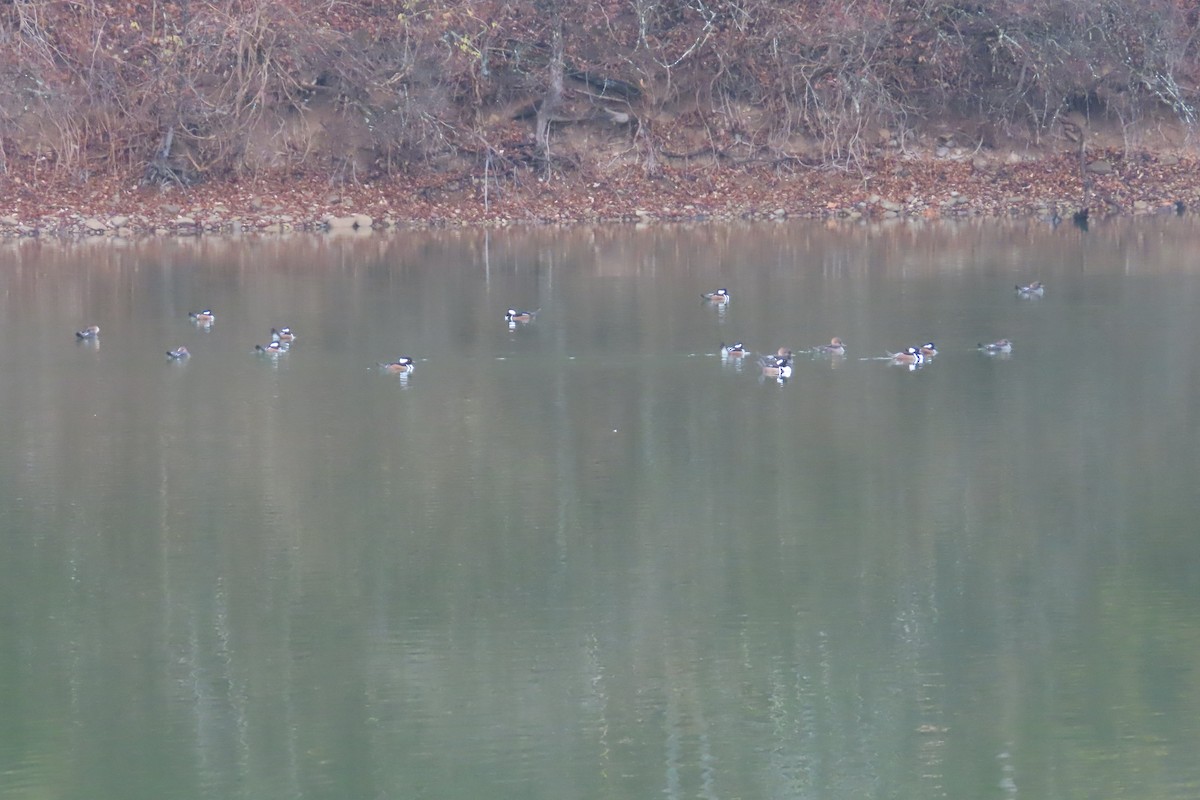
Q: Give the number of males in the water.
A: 10